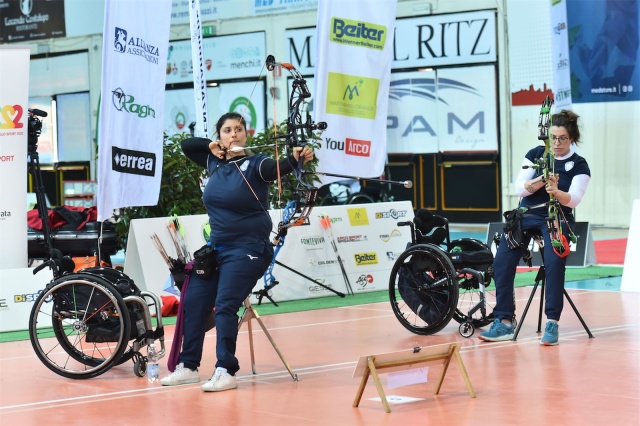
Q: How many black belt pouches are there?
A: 2